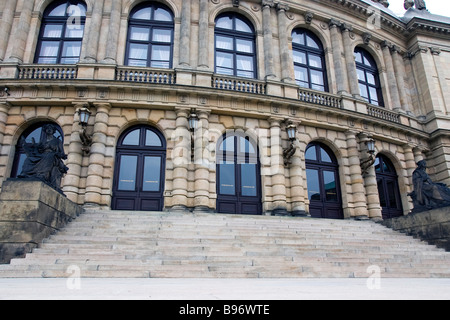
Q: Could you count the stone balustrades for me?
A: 5